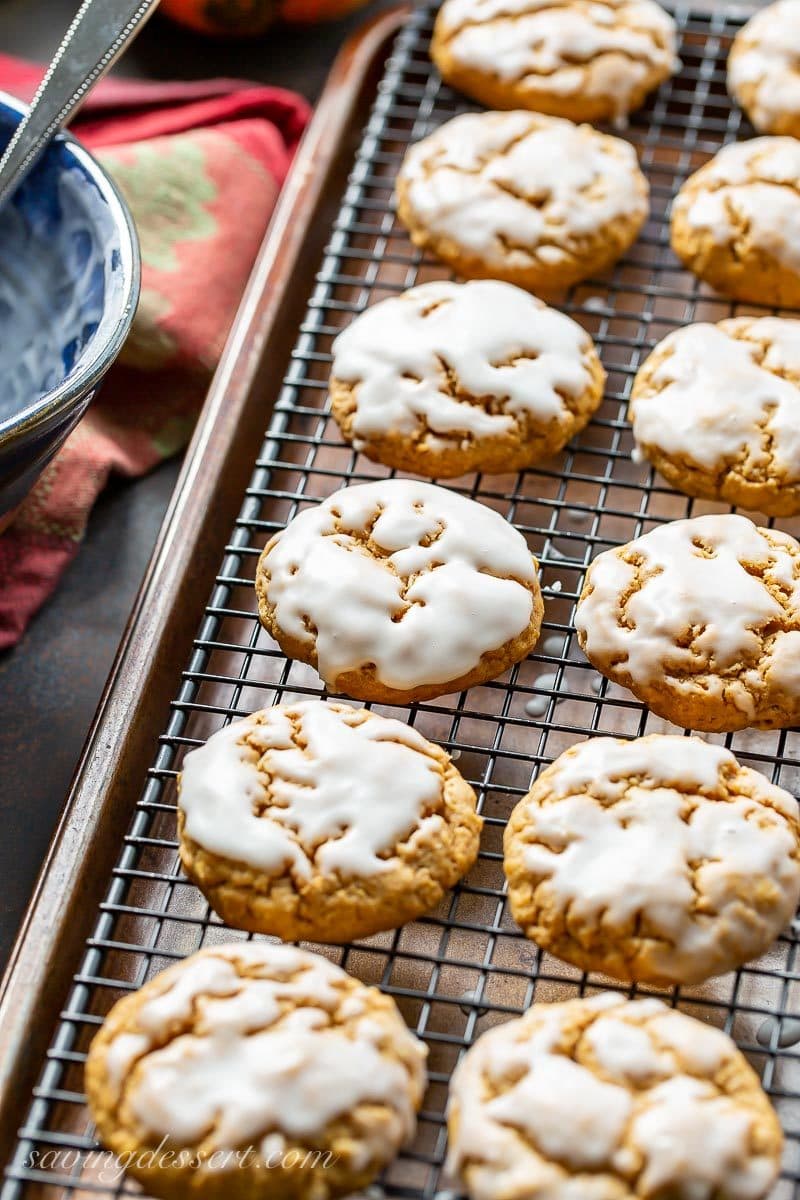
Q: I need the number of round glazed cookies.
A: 12